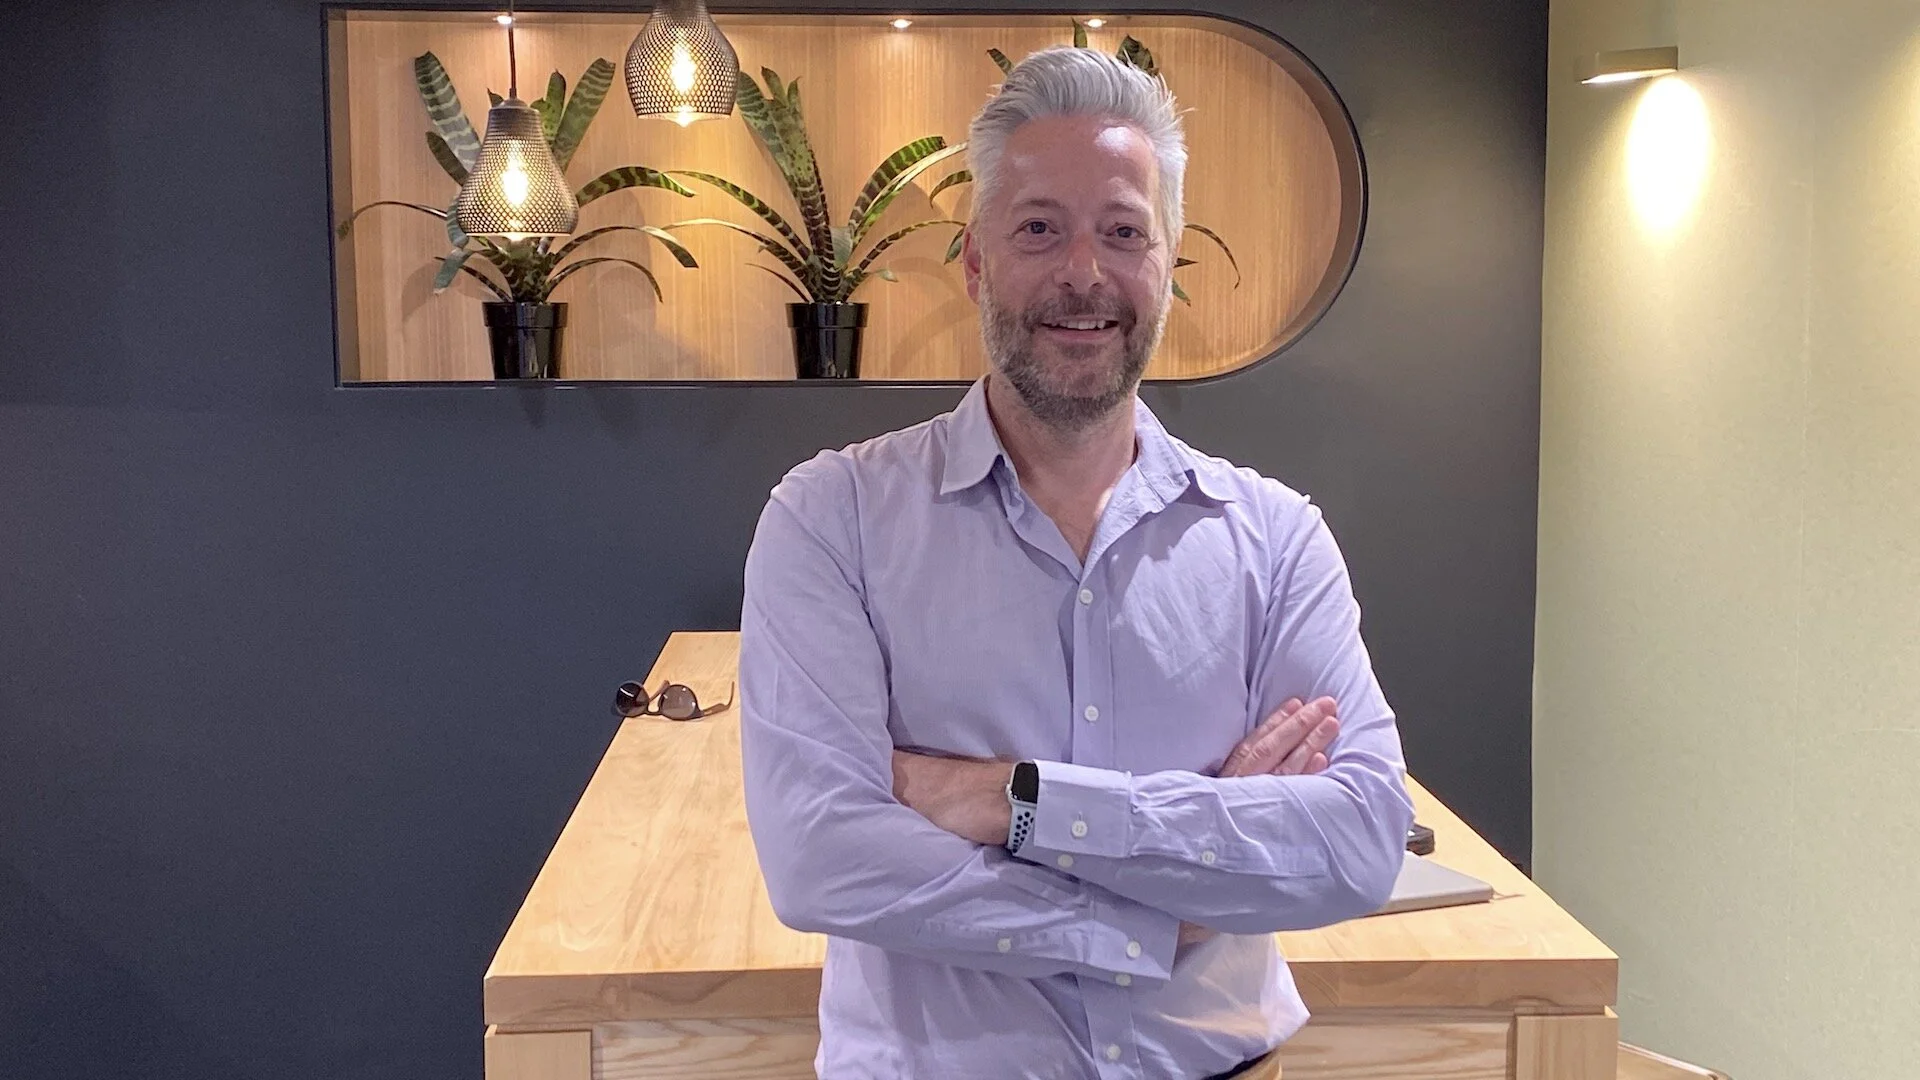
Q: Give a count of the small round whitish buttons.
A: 9